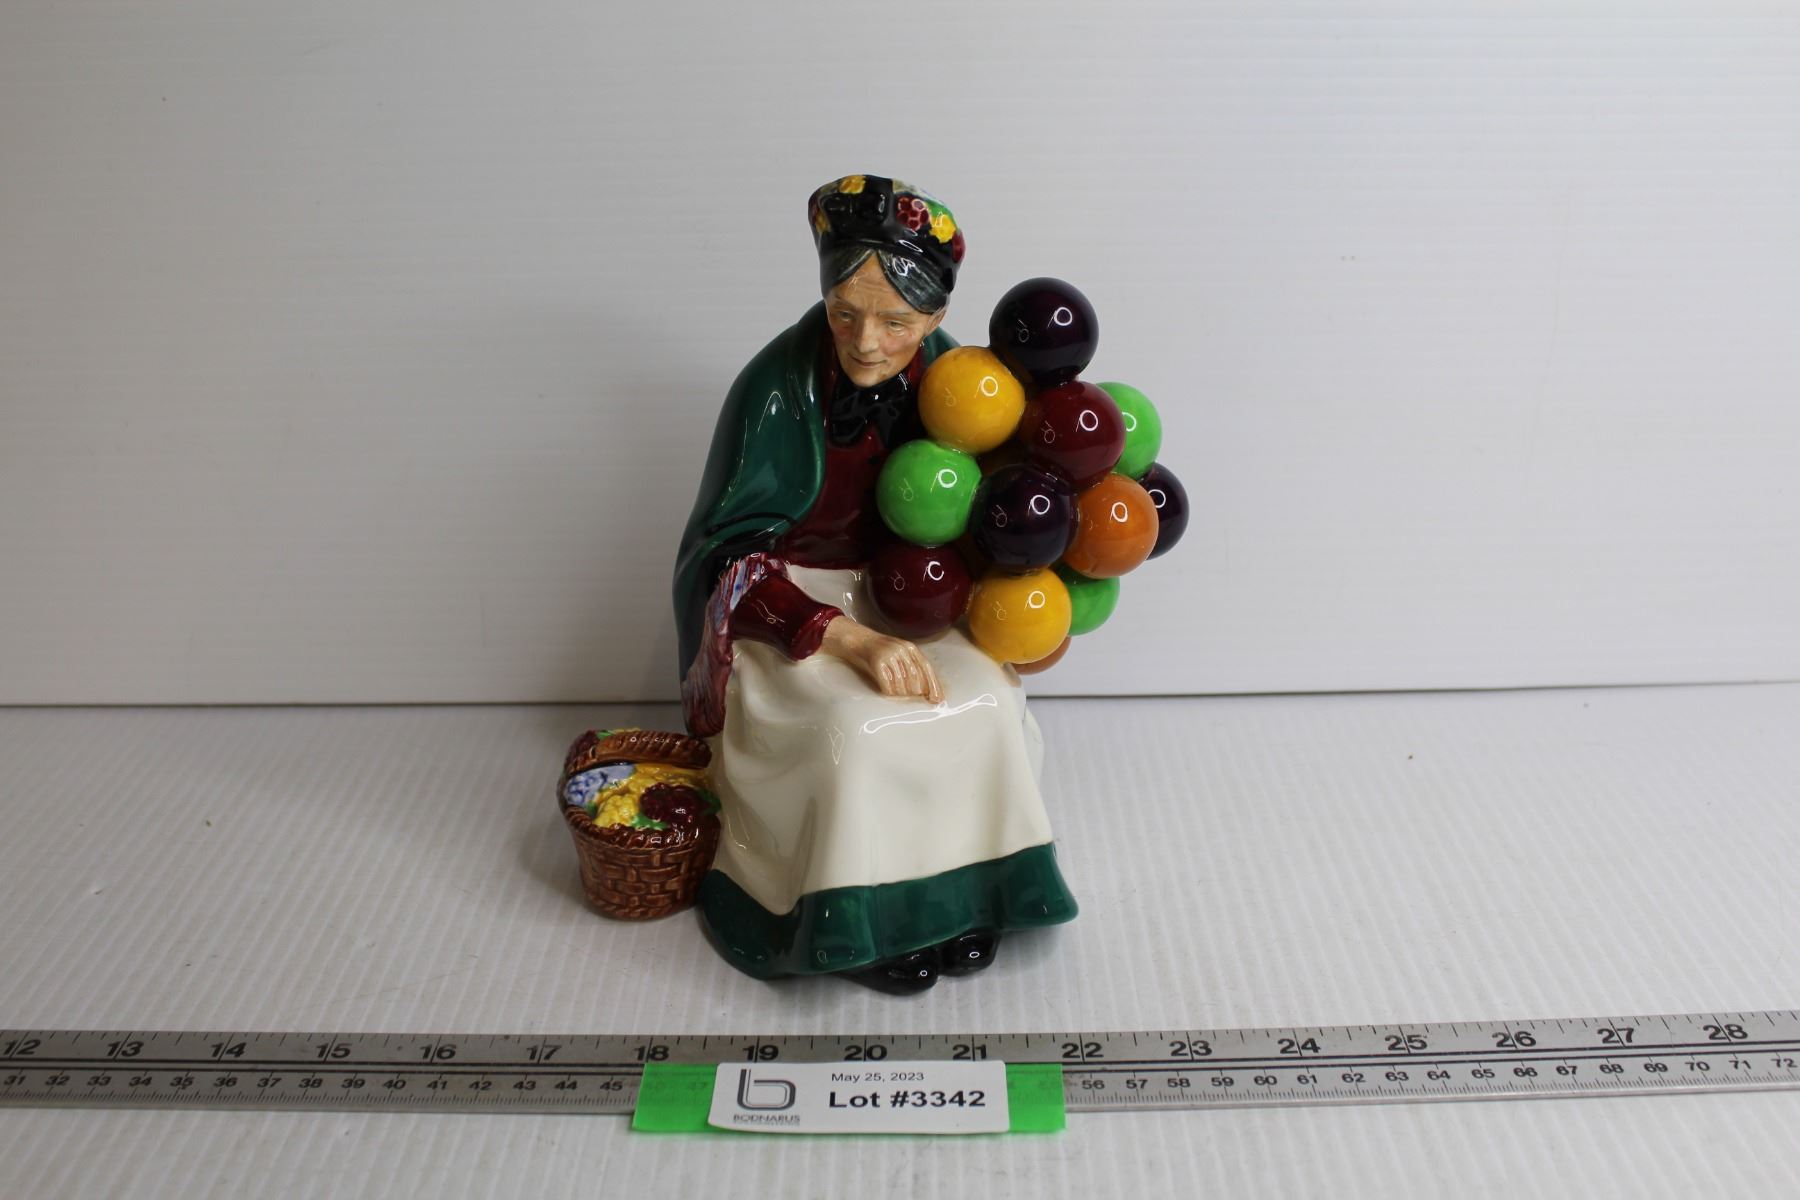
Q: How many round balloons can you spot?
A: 12